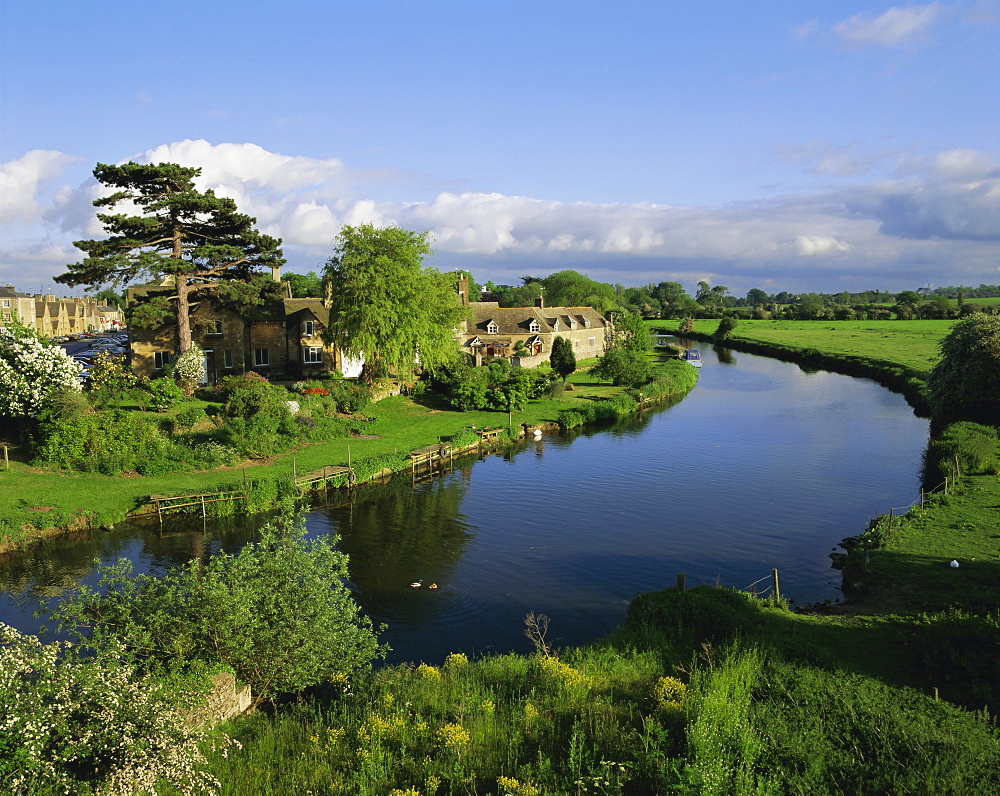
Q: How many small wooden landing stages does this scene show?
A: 4